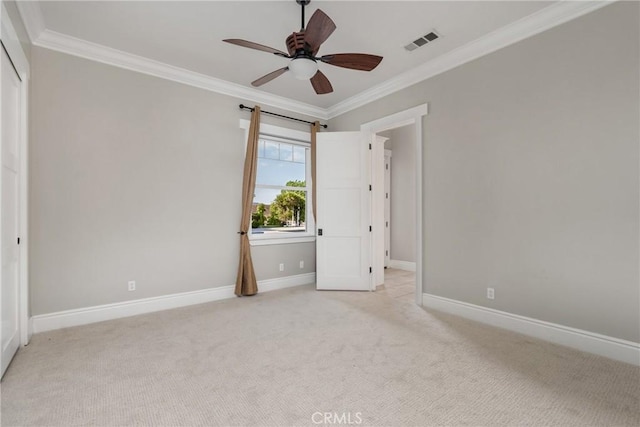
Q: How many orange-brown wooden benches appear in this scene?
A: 0